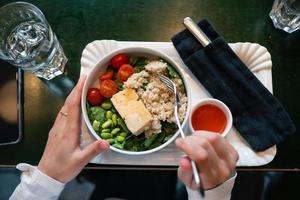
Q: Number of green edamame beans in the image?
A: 11